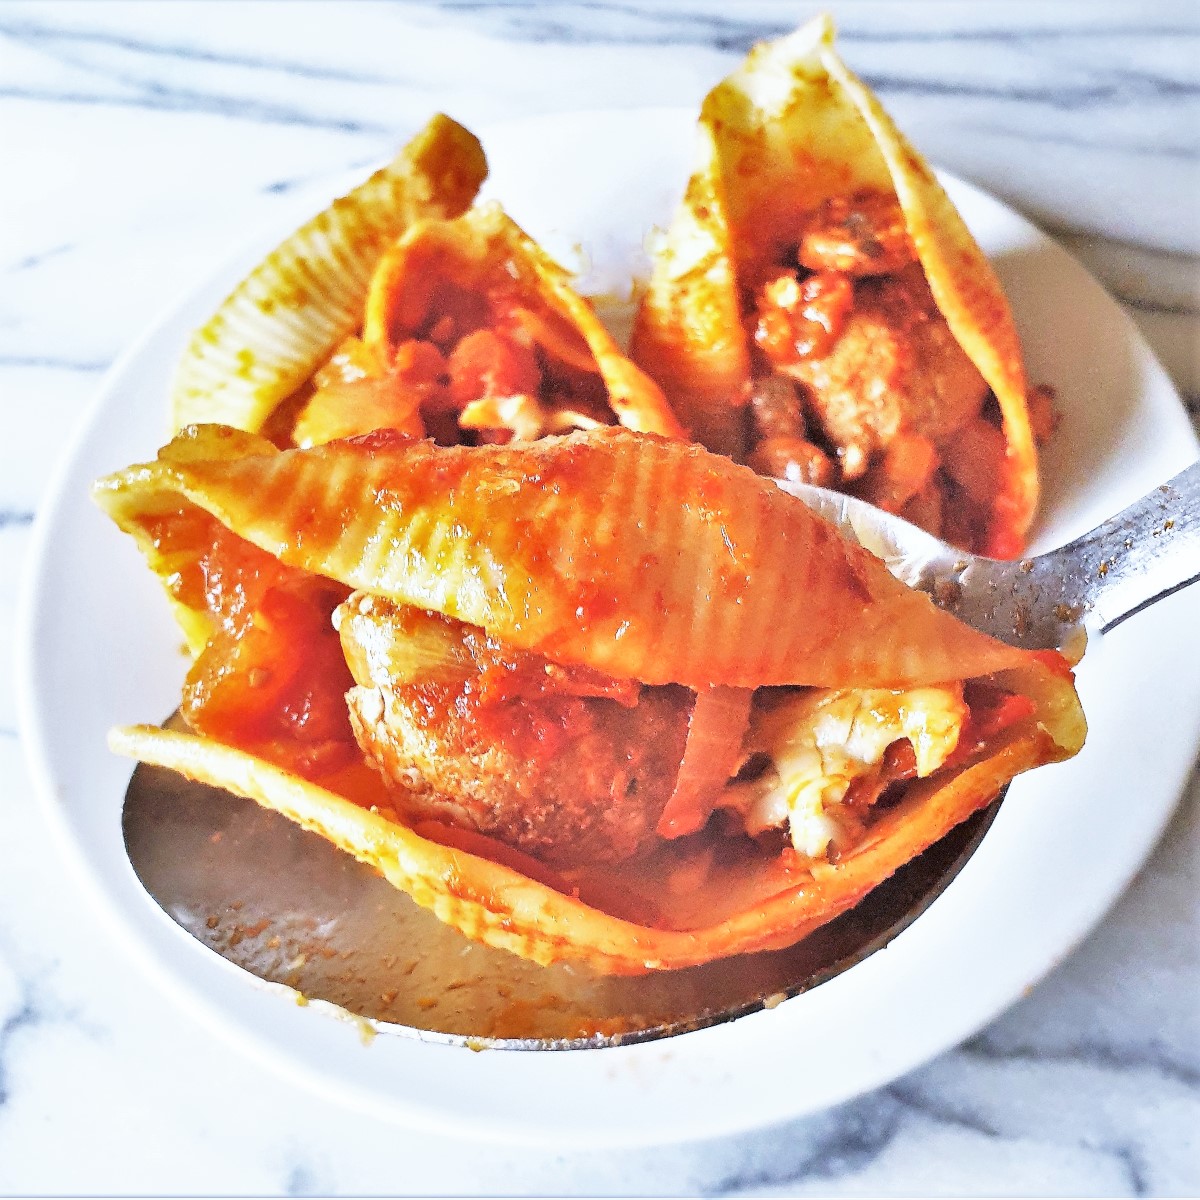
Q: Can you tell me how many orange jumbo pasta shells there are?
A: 3